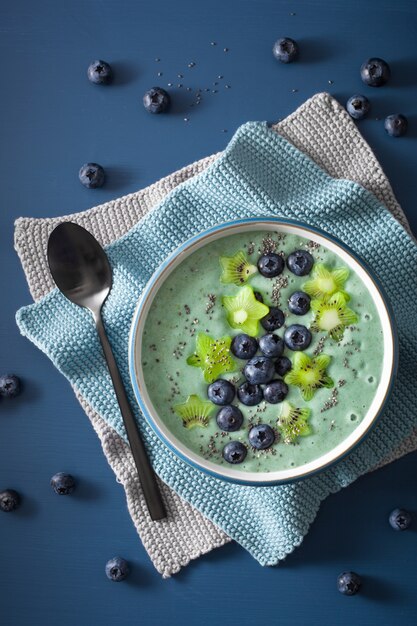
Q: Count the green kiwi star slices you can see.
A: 8